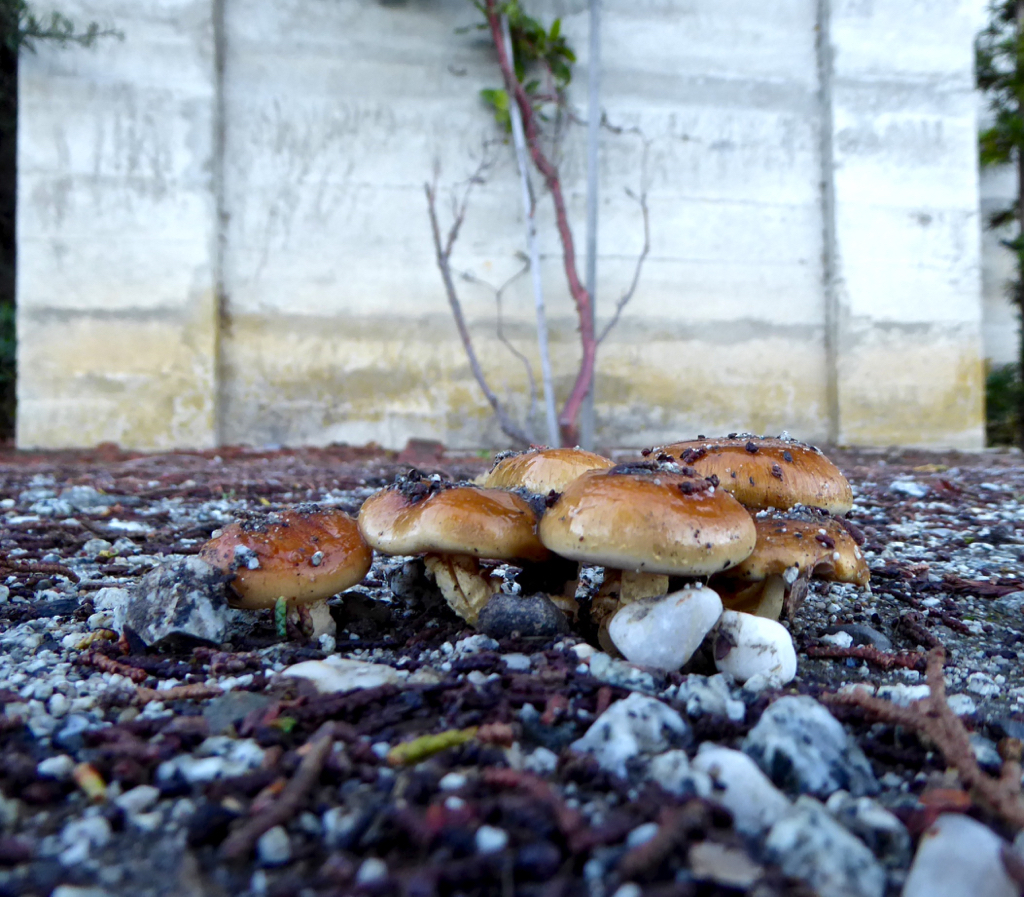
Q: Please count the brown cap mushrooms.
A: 6